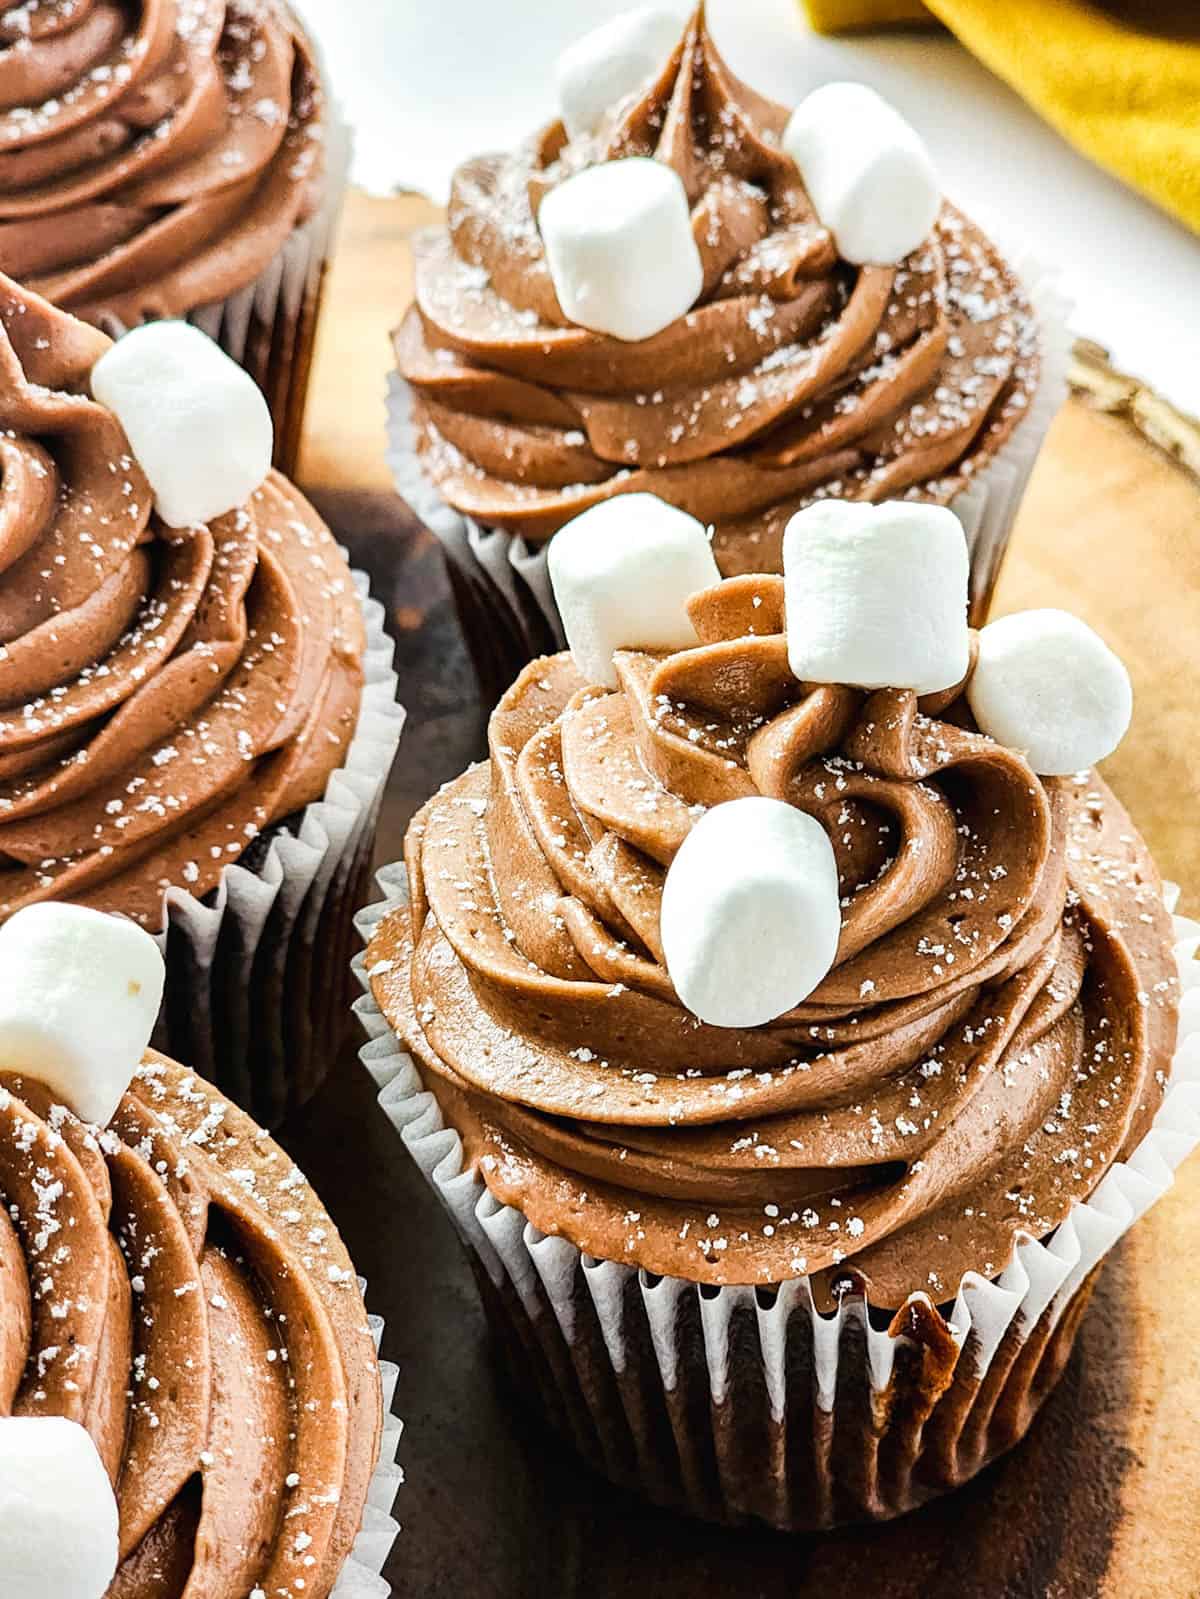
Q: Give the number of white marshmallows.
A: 10